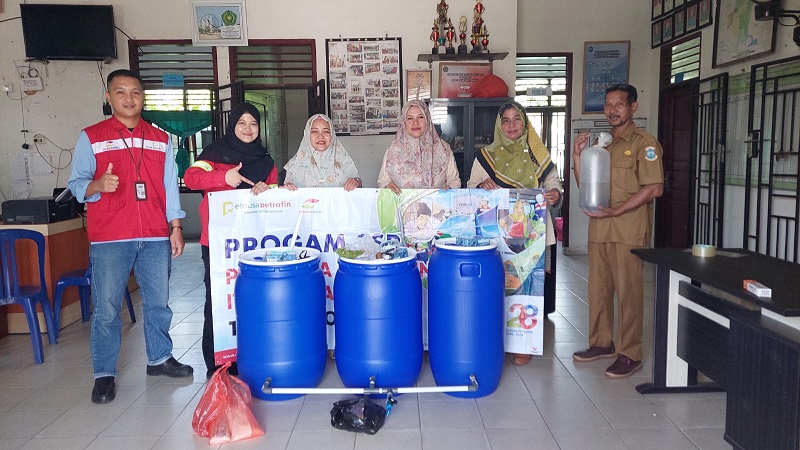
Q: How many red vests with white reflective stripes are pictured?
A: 1